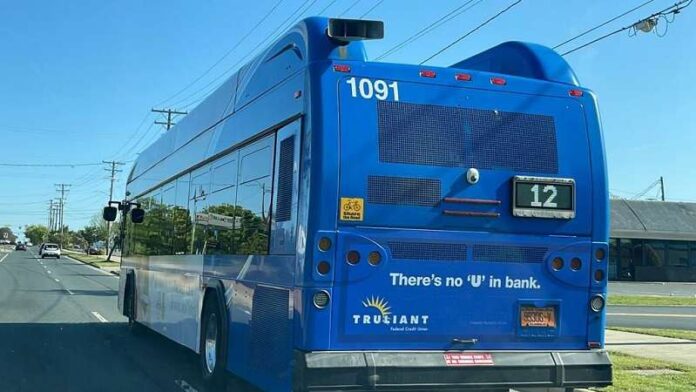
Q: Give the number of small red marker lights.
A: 5